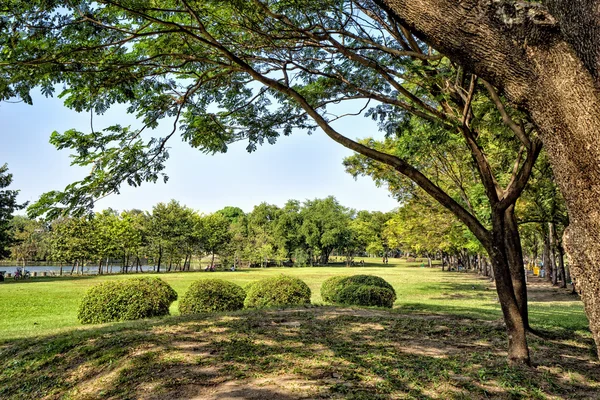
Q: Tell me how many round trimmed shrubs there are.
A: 4